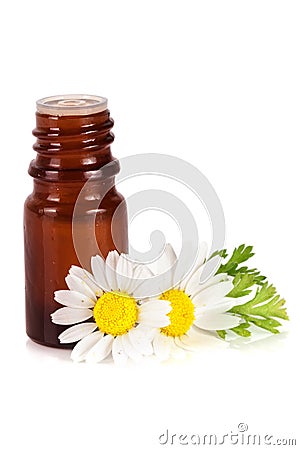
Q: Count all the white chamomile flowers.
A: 2